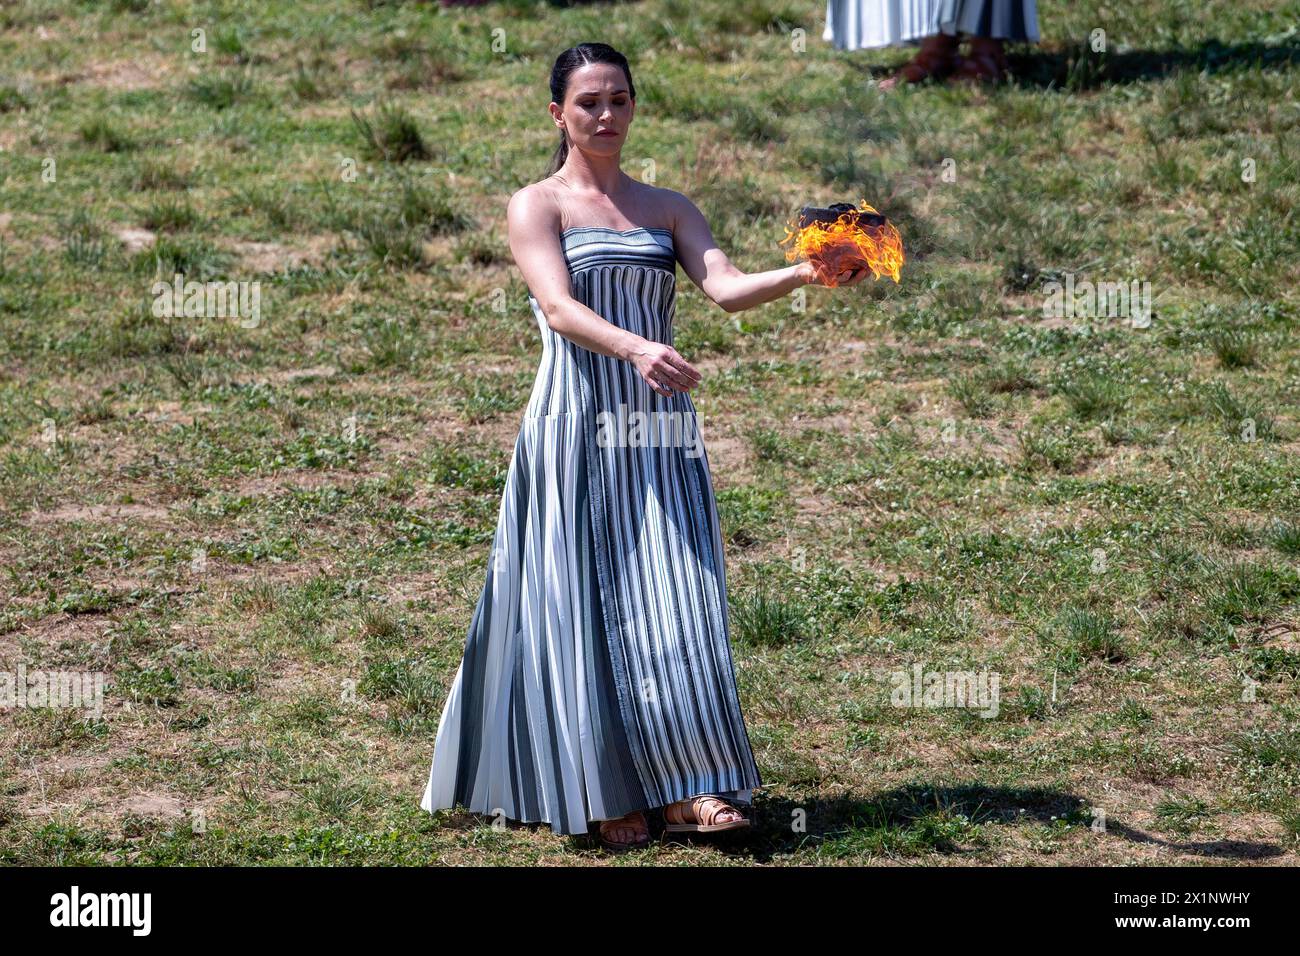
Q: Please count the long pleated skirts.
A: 2